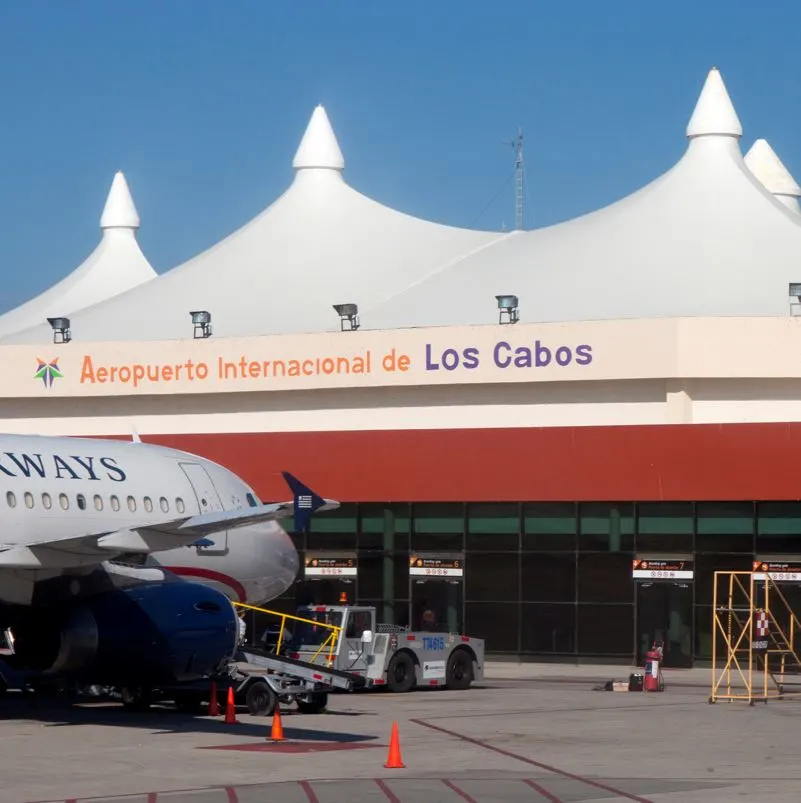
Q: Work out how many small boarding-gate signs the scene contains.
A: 4